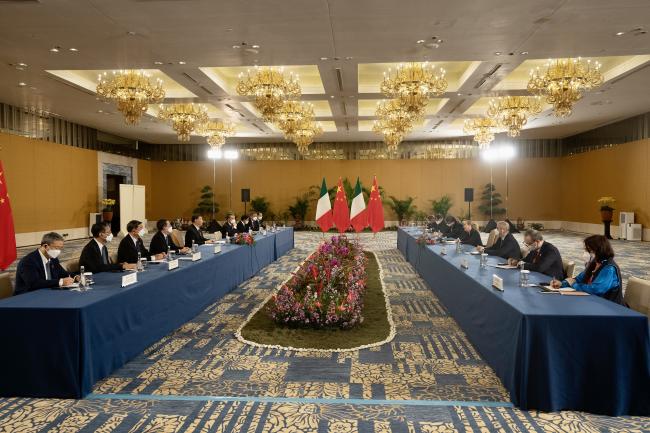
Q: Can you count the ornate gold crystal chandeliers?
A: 12